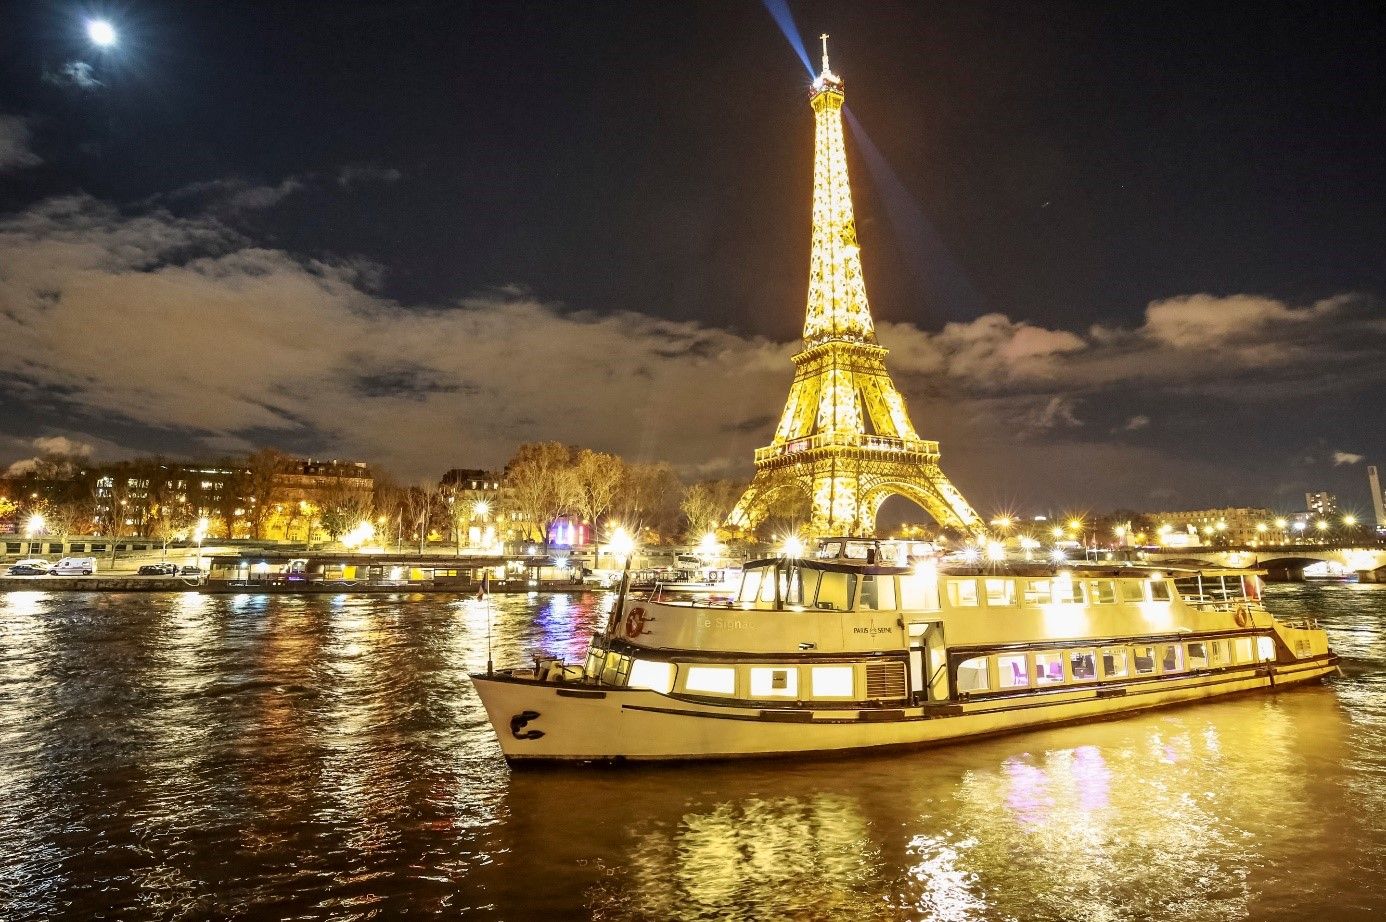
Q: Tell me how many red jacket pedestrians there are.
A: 0